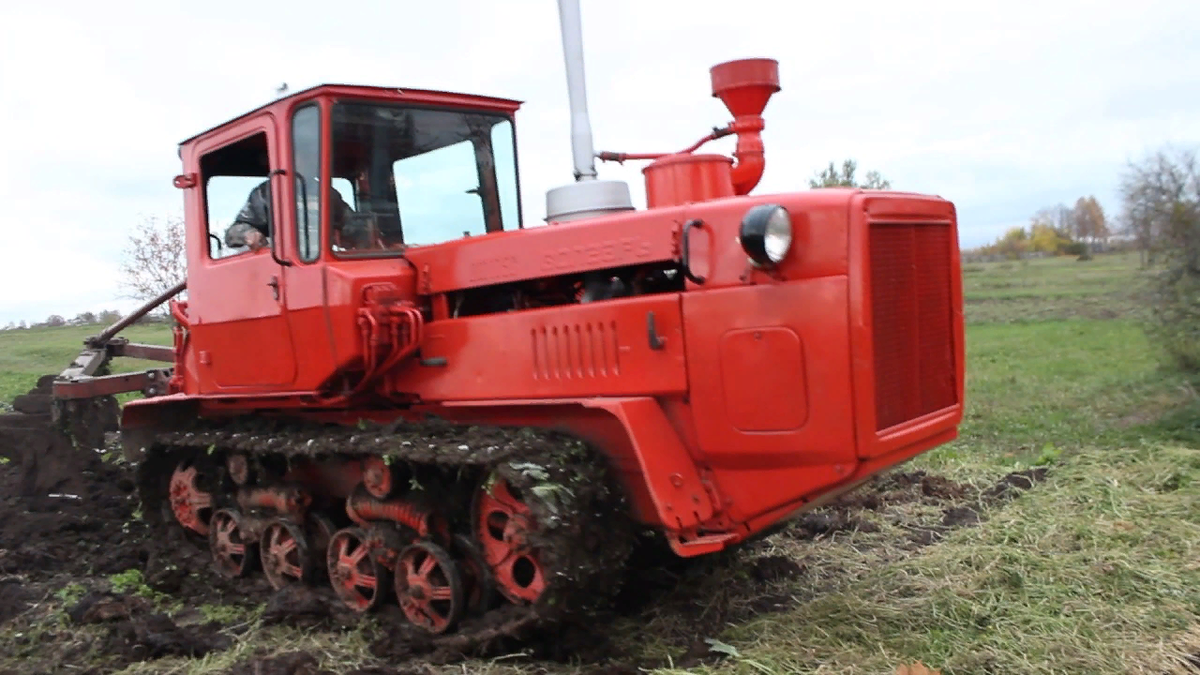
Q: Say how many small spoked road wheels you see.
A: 4